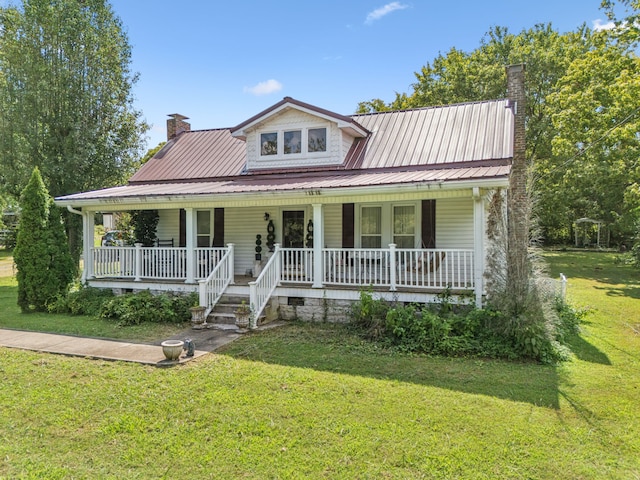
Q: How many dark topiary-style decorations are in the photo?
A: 3